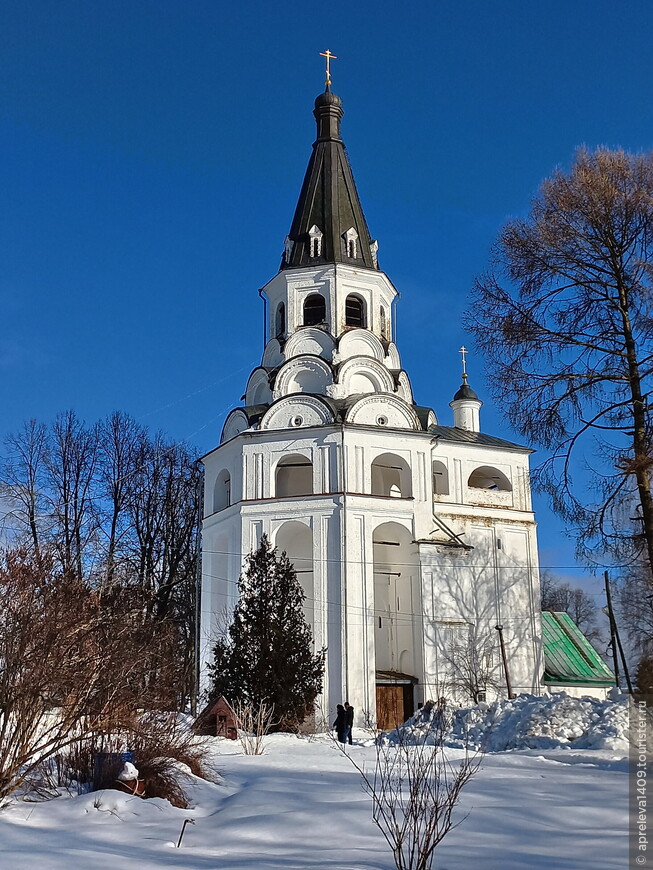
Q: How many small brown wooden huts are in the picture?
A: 1